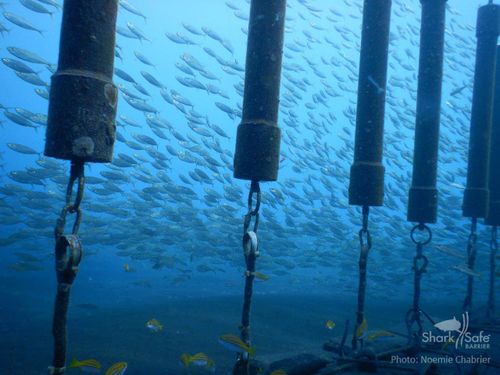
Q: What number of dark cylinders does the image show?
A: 6